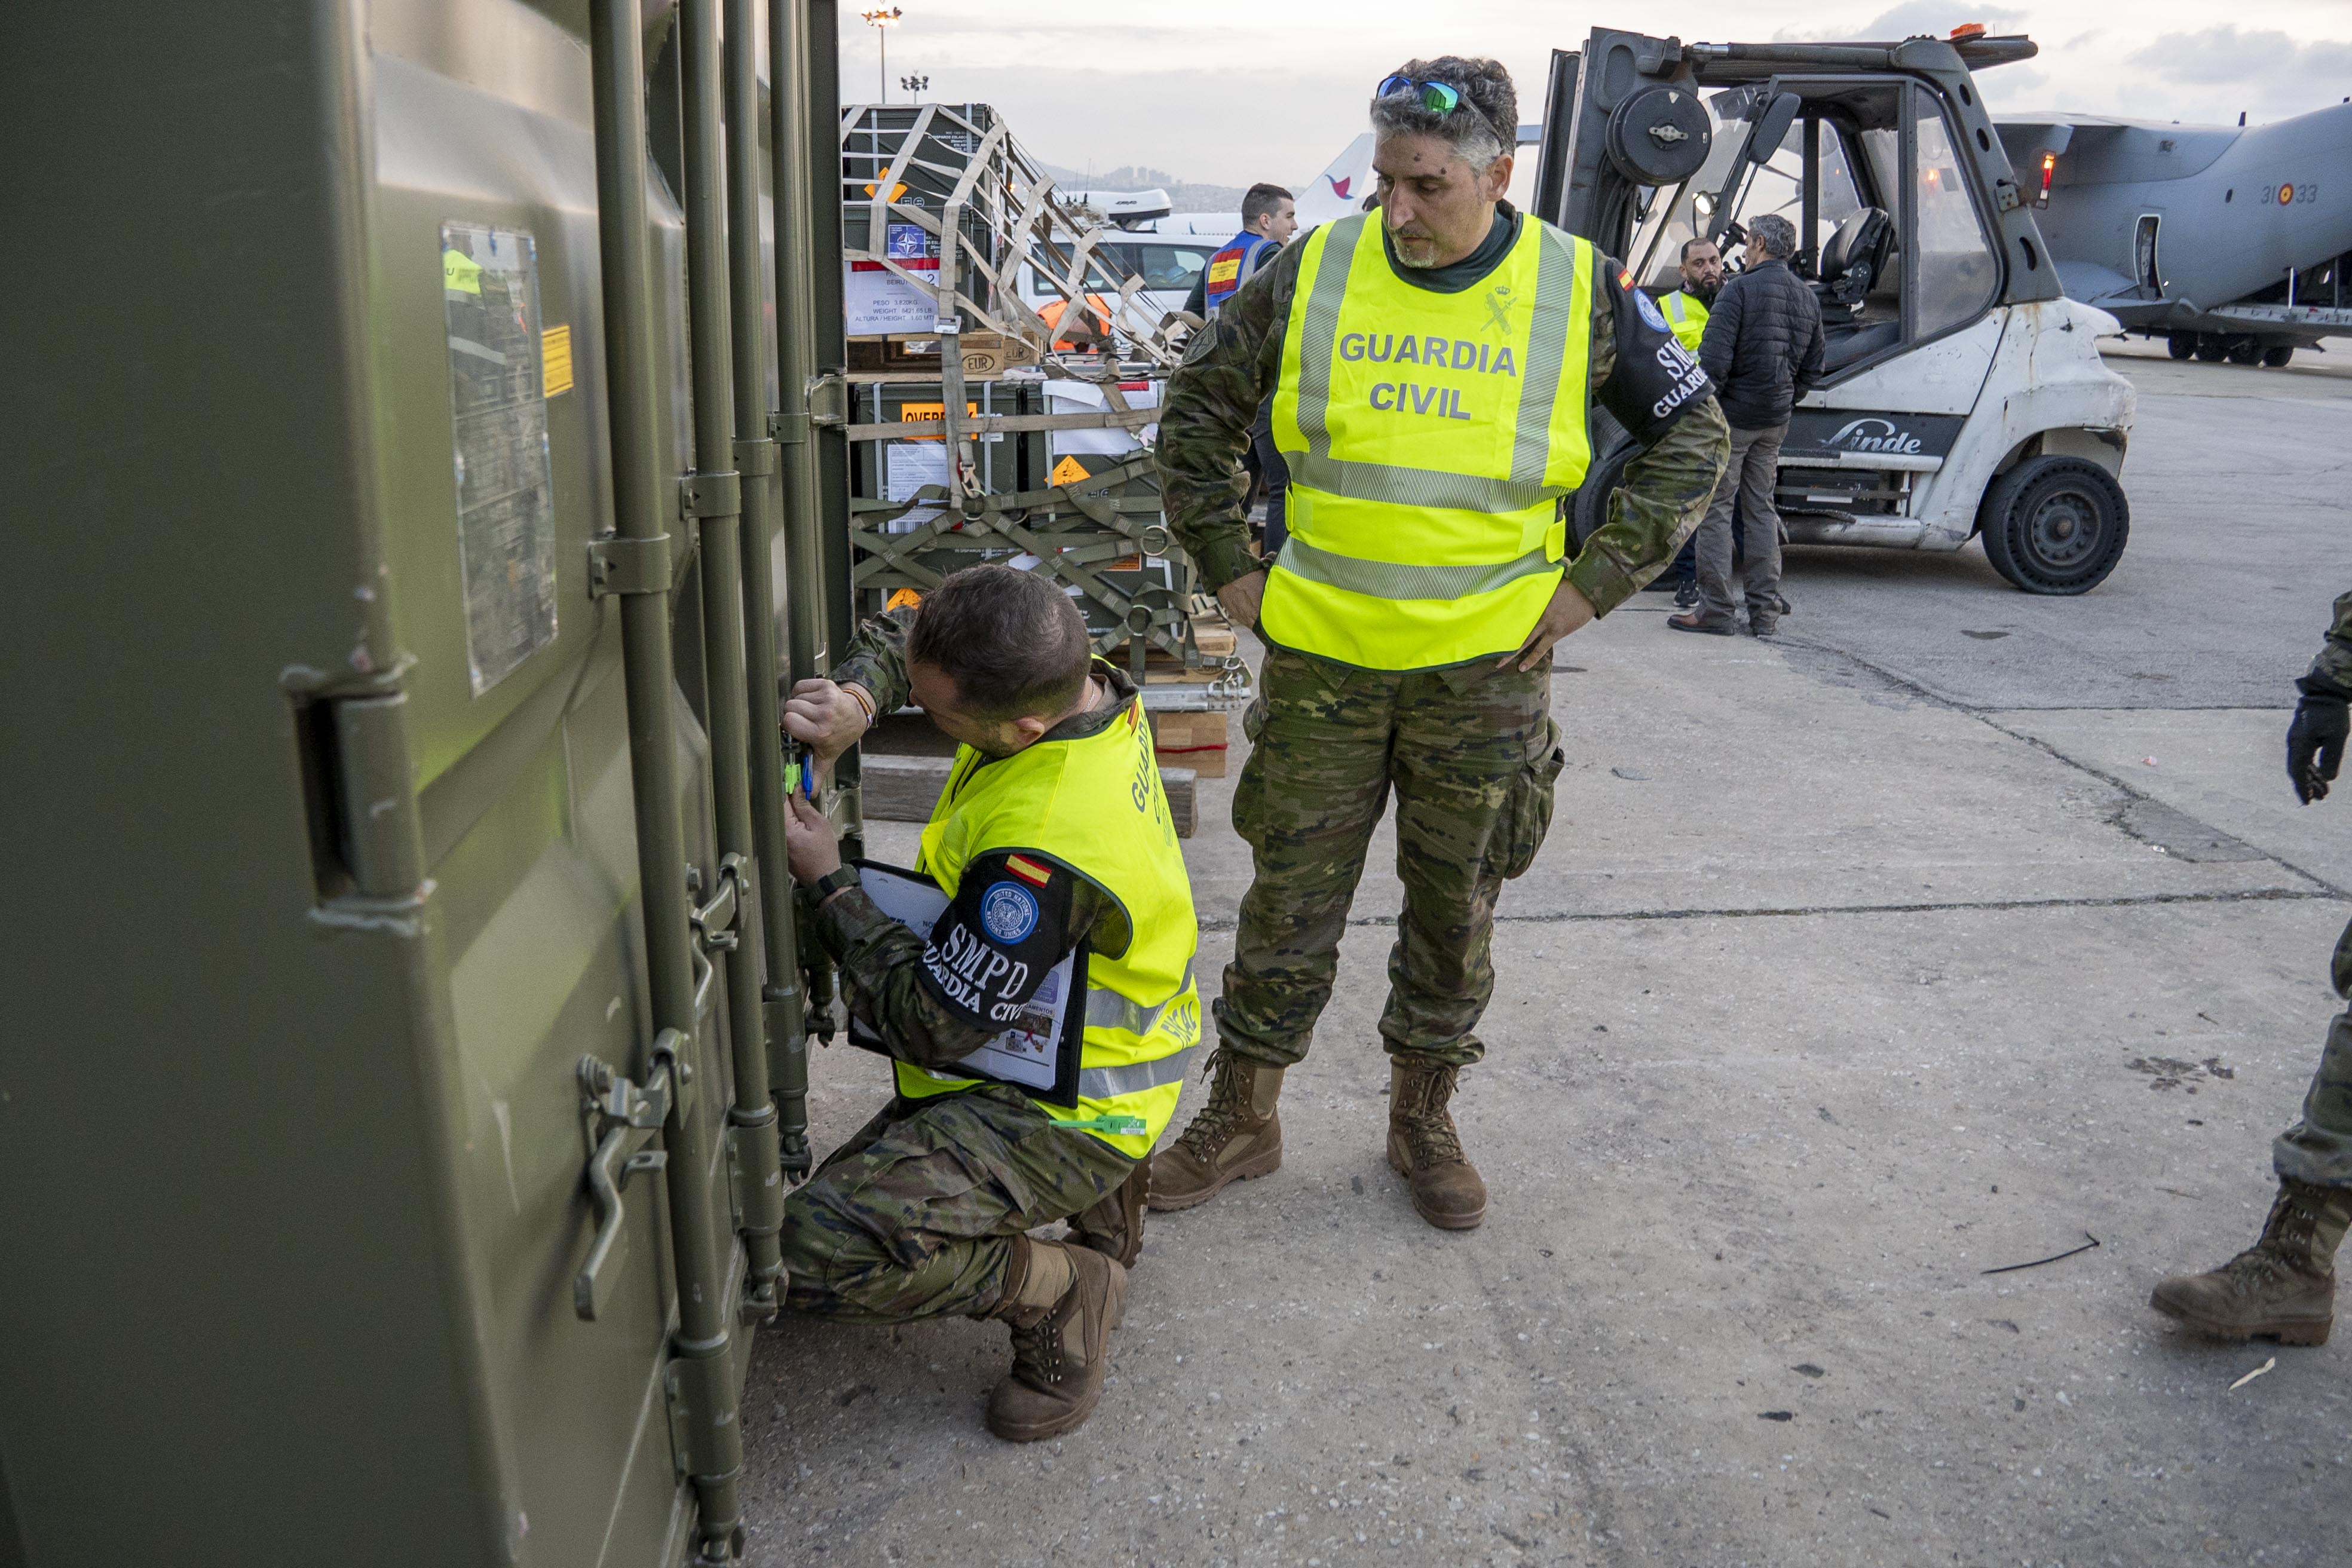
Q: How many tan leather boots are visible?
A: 5